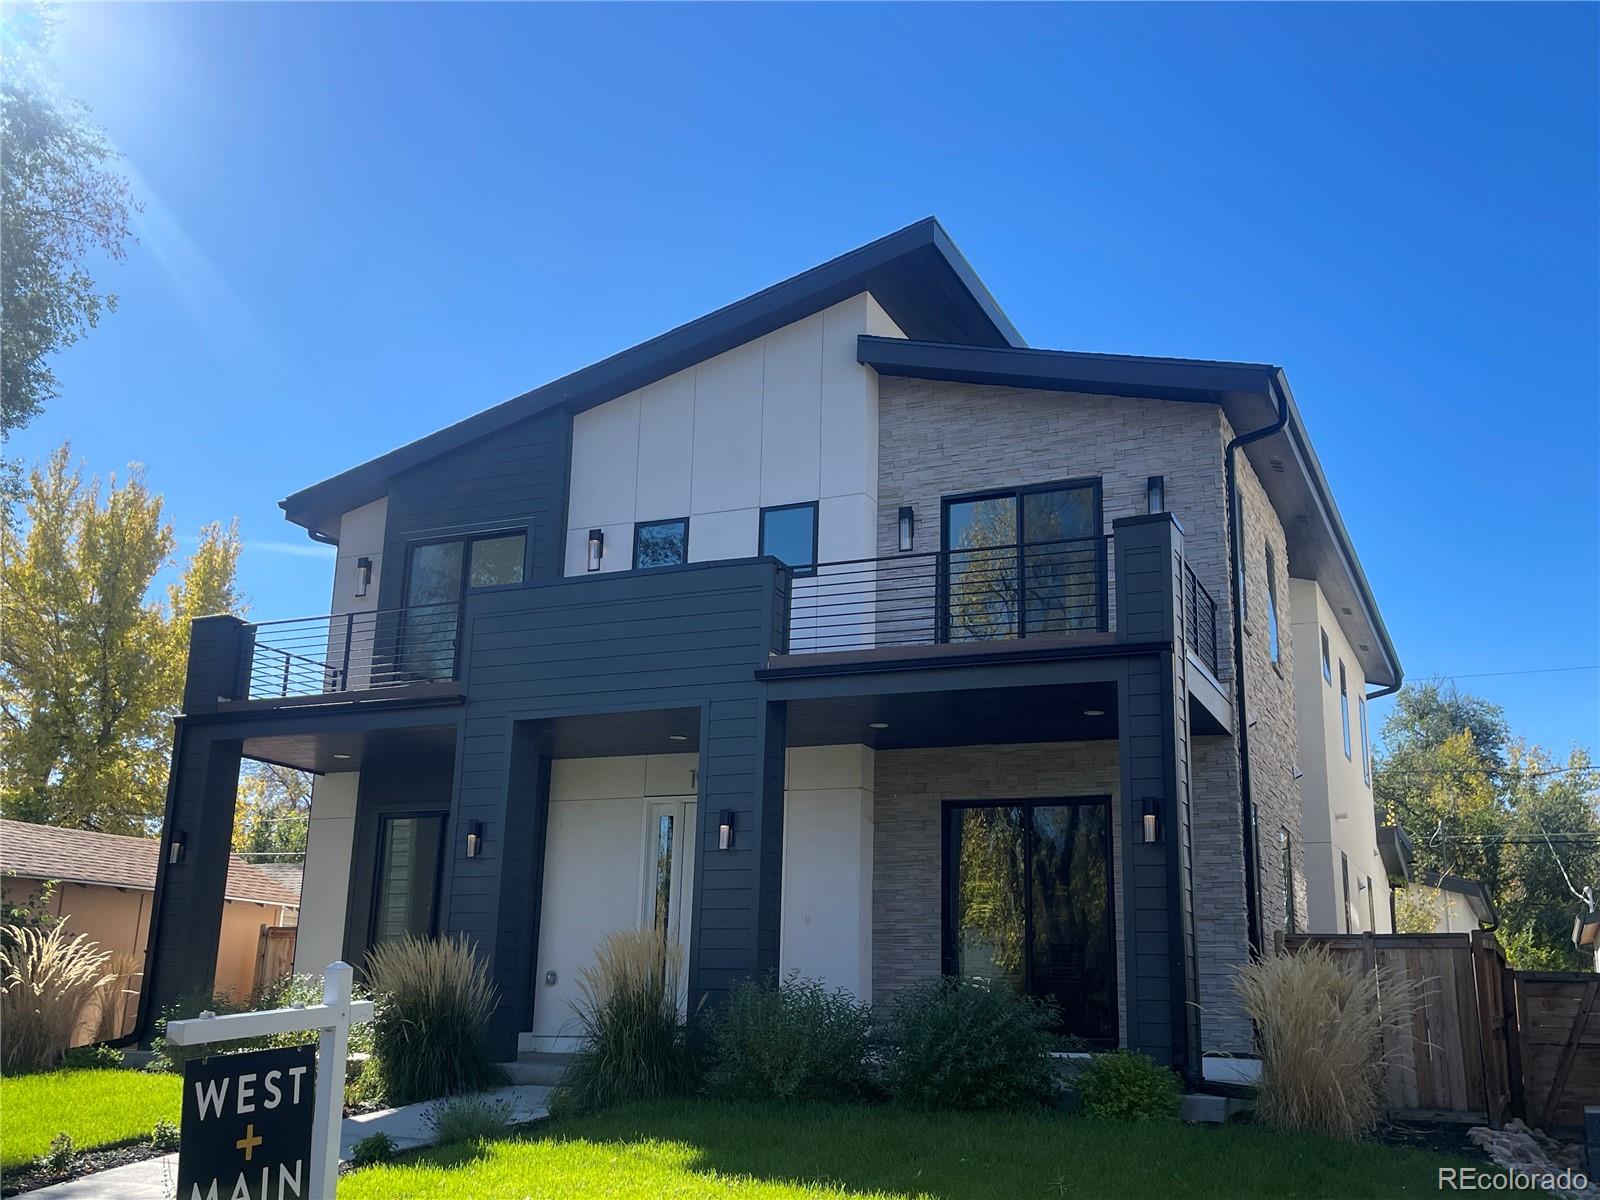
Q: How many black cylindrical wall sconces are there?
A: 8